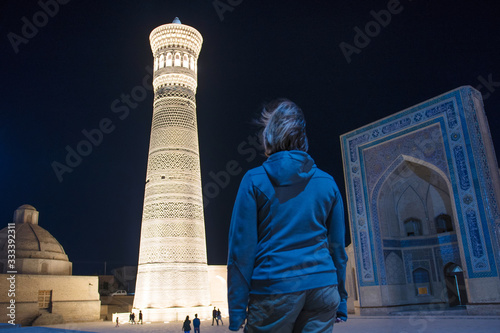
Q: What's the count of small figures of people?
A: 8